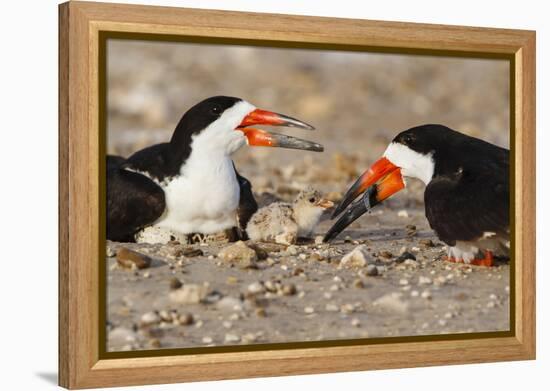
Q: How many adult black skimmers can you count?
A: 2